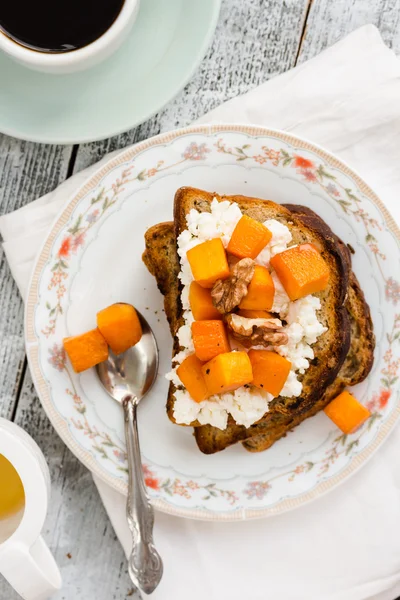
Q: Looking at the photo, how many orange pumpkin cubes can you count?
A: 13